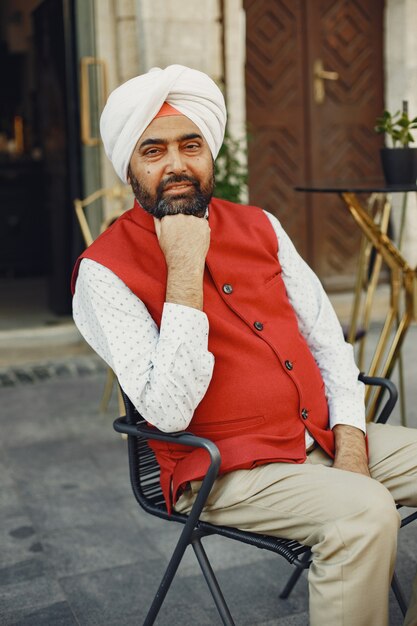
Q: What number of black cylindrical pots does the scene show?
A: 1